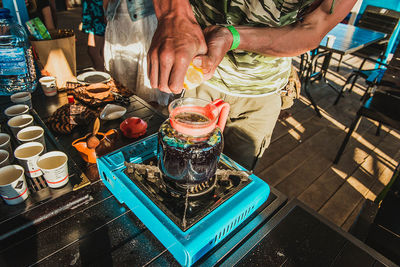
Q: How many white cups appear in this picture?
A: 10